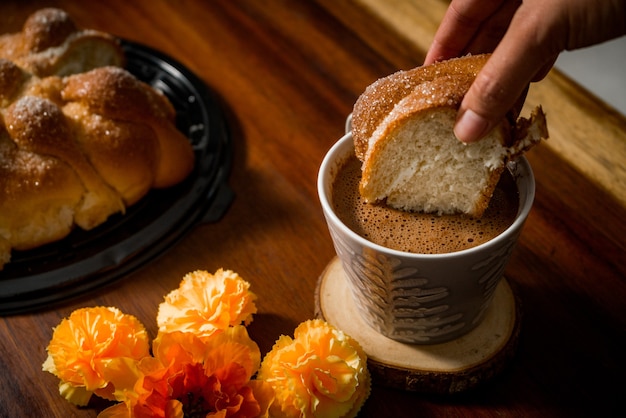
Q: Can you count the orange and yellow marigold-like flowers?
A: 4